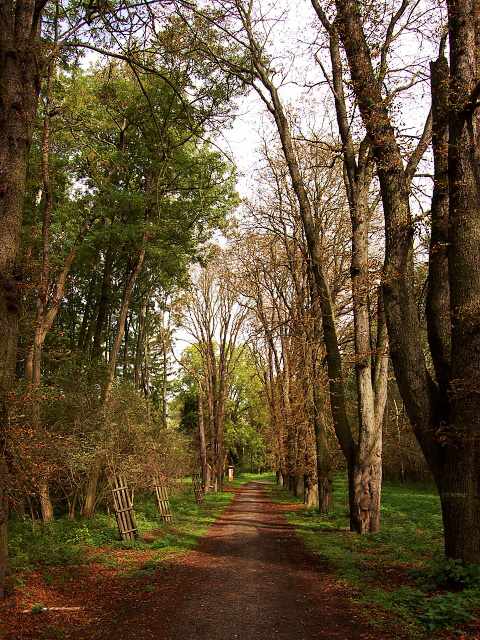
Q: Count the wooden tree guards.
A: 3